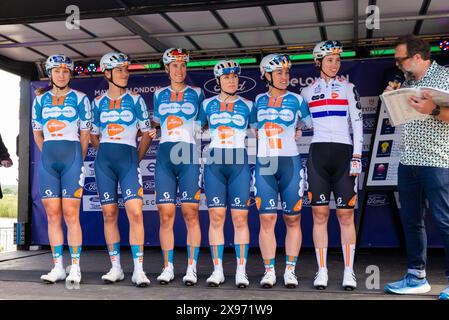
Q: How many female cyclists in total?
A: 6